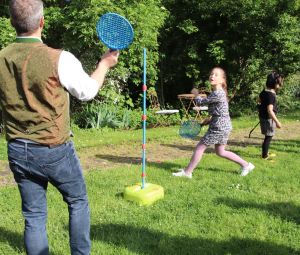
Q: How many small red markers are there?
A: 4